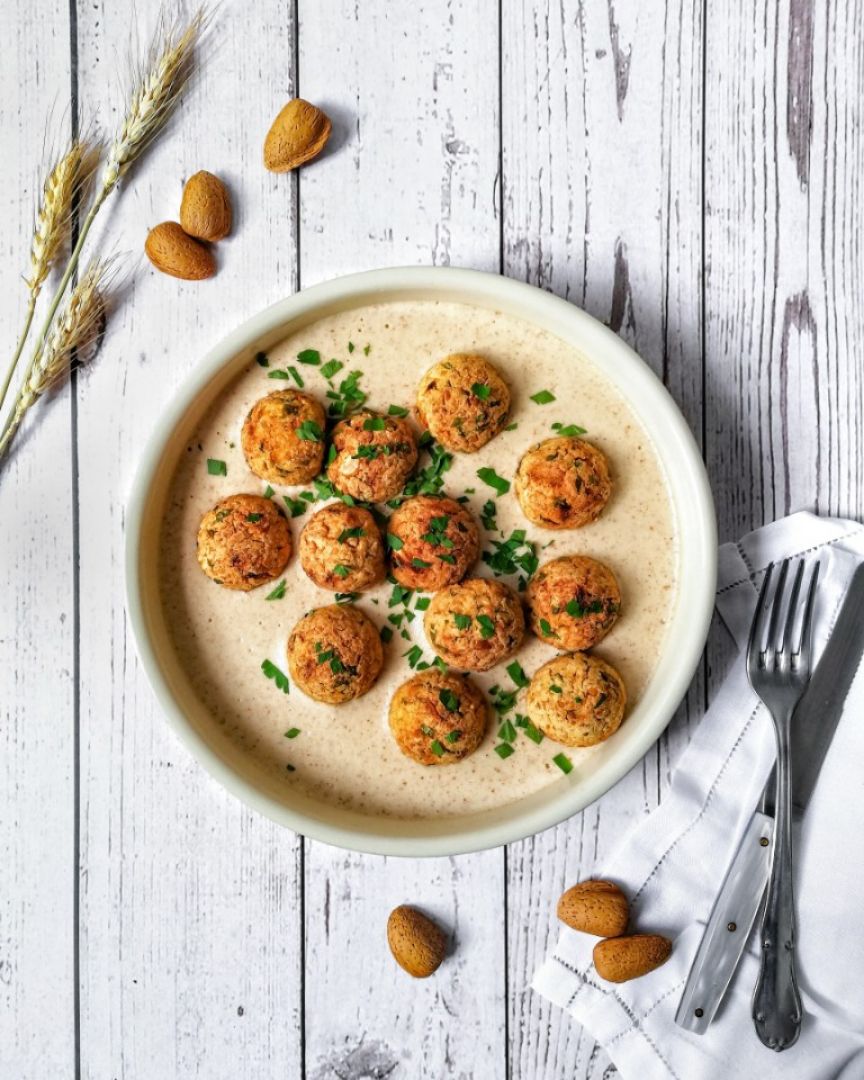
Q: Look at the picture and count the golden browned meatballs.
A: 12